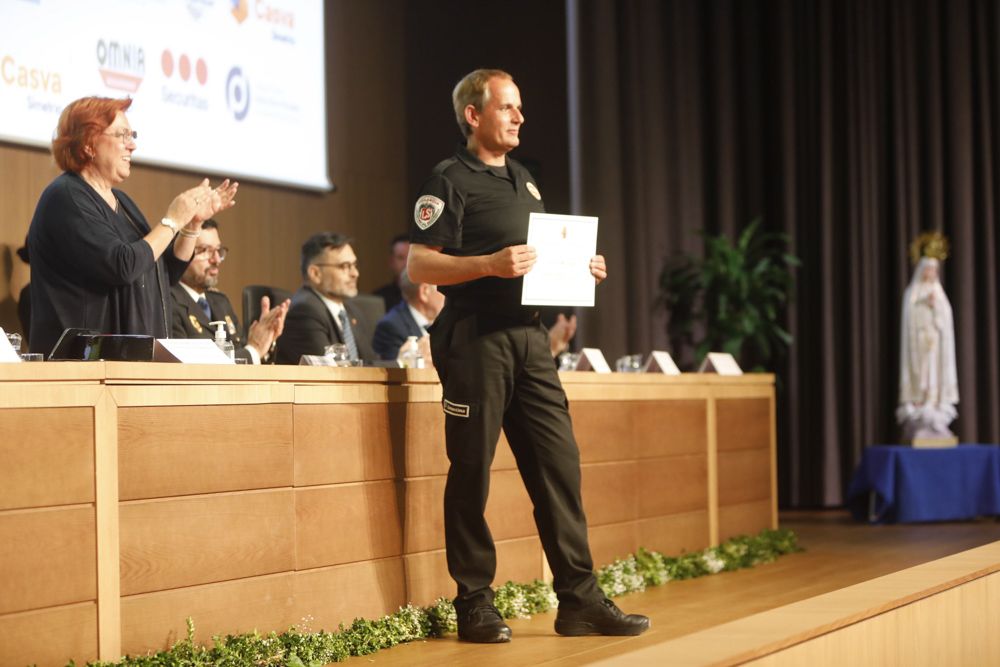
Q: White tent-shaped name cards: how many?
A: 6